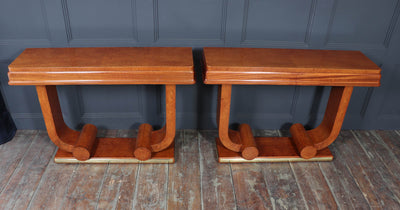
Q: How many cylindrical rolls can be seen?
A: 4